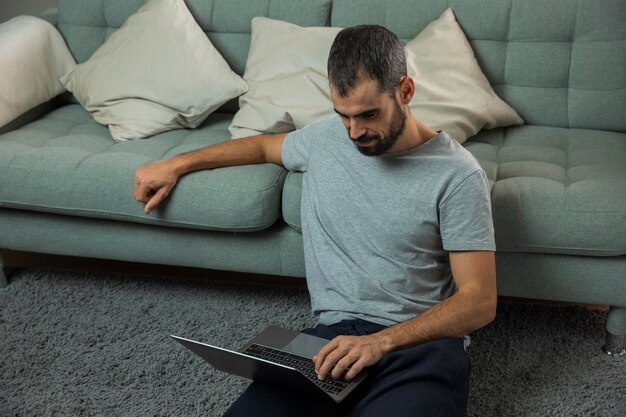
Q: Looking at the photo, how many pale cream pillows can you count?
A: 3